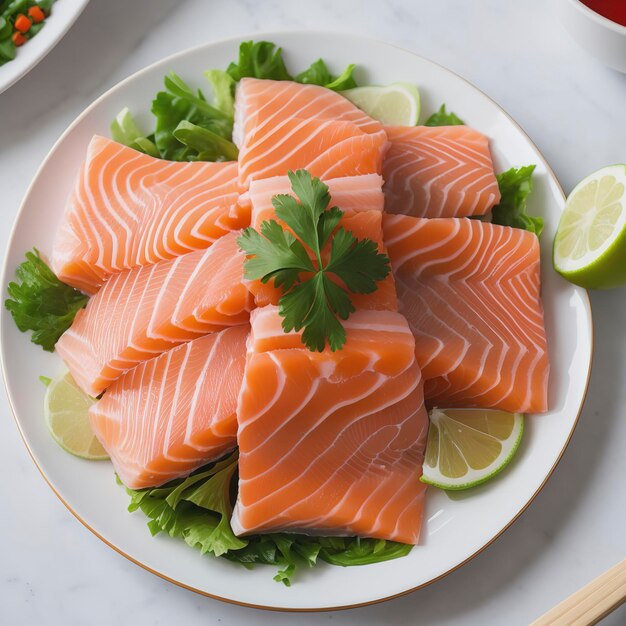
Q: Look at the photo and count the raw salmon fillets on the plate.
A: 8